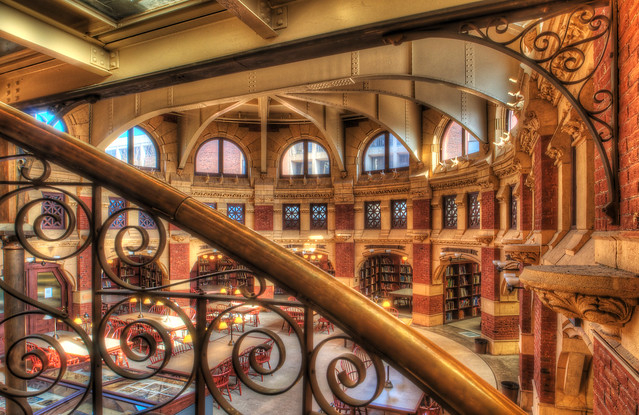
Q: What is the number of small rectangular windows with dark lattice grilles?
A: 12